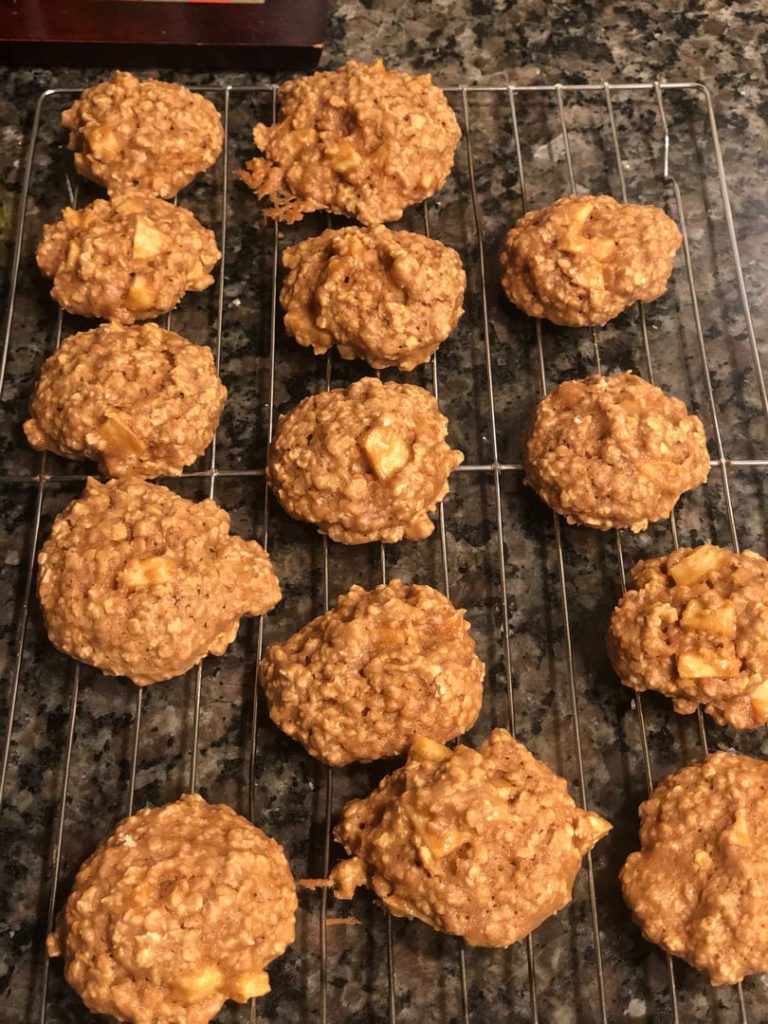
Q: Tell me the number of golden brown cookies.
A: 14